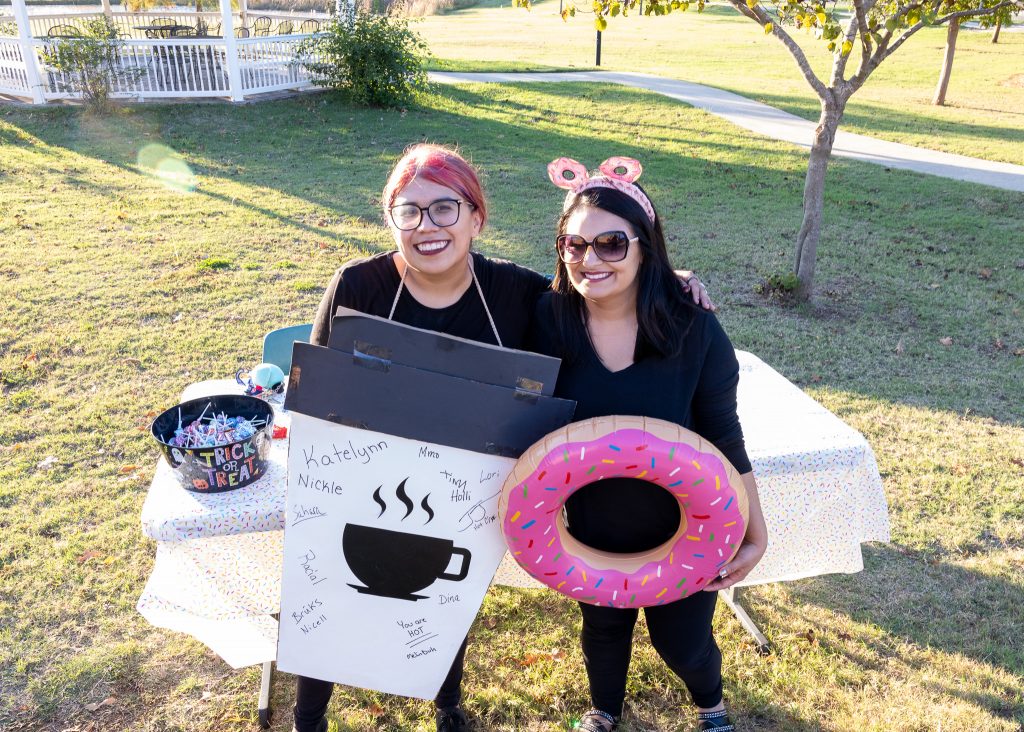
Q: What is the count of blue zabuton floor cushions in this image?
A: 0